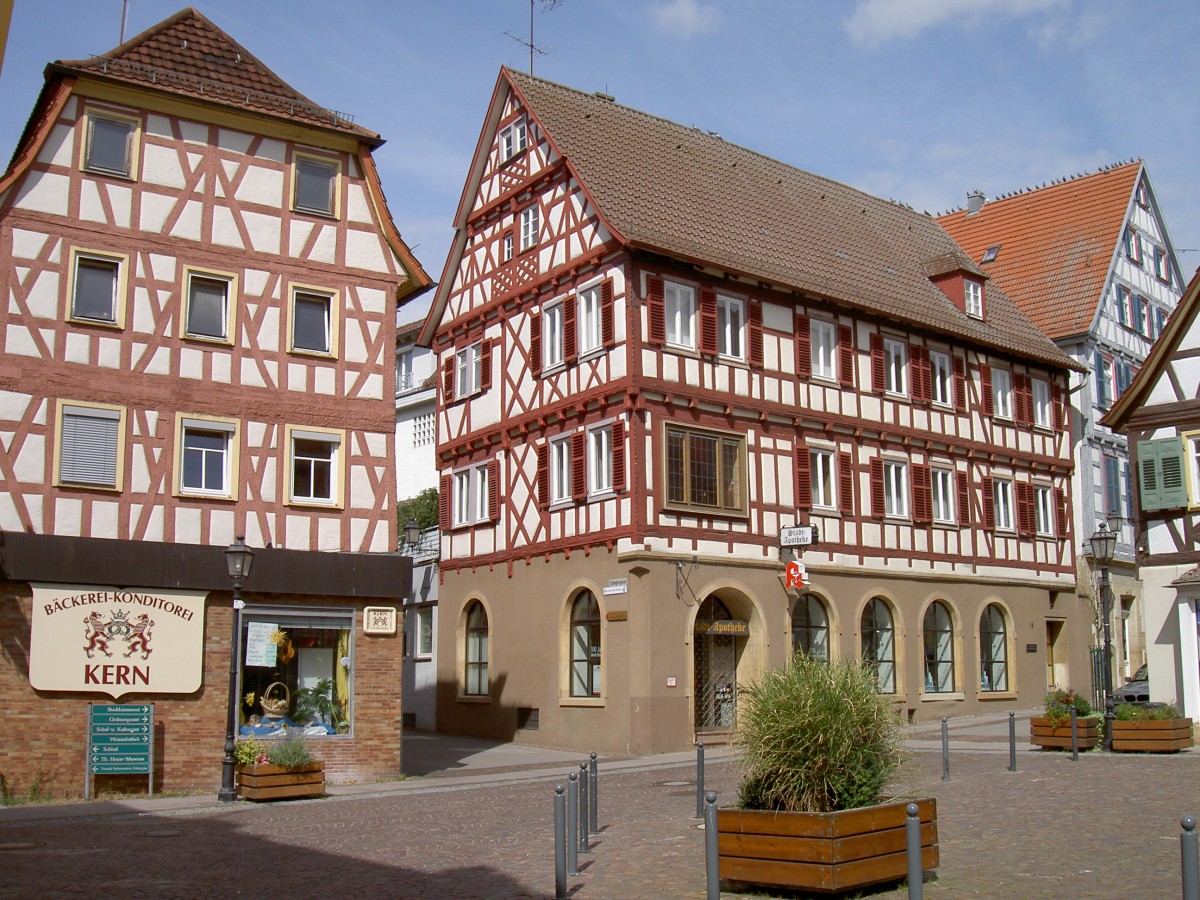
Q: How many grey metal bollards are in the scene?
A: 11